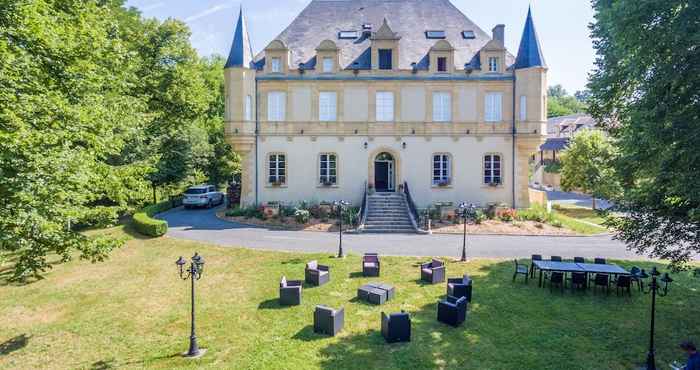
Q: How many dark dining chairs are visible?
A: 10